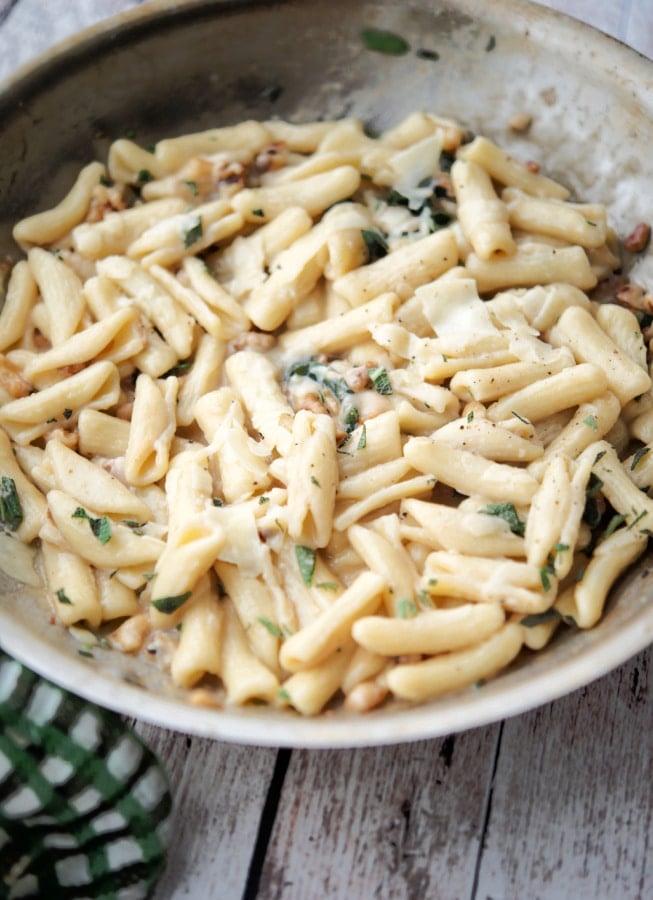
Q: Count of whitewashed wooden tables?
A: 1